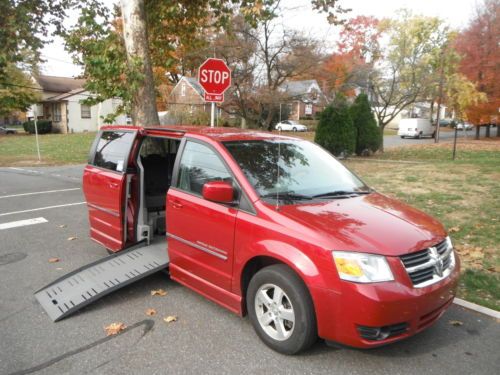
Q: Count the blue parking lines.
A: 0